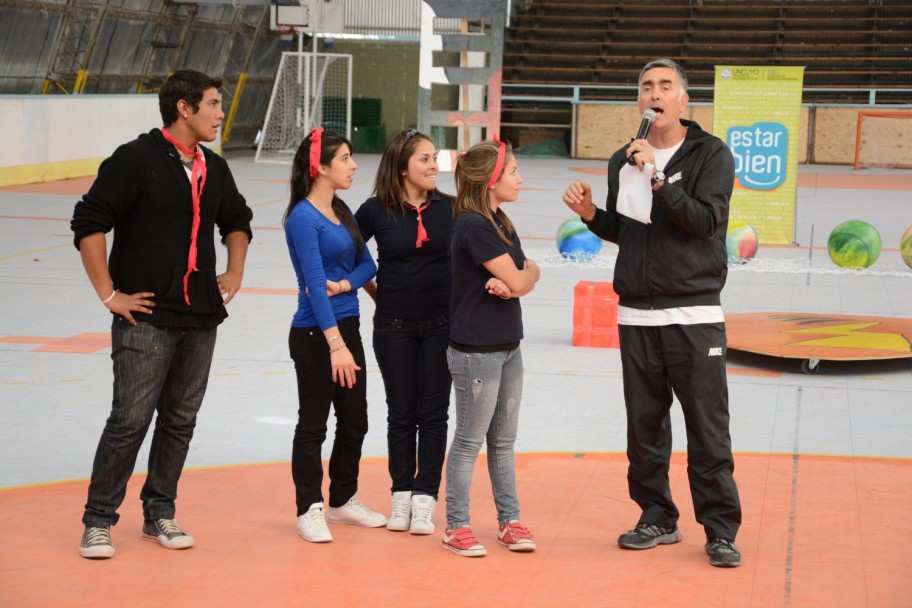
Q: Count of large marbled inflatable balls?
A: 4